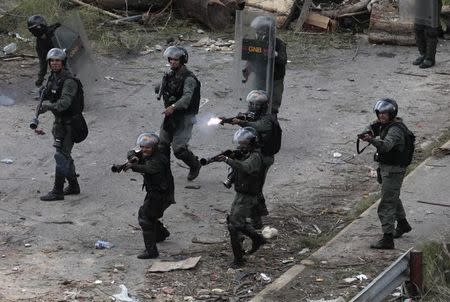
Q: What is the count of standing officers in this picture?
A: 9